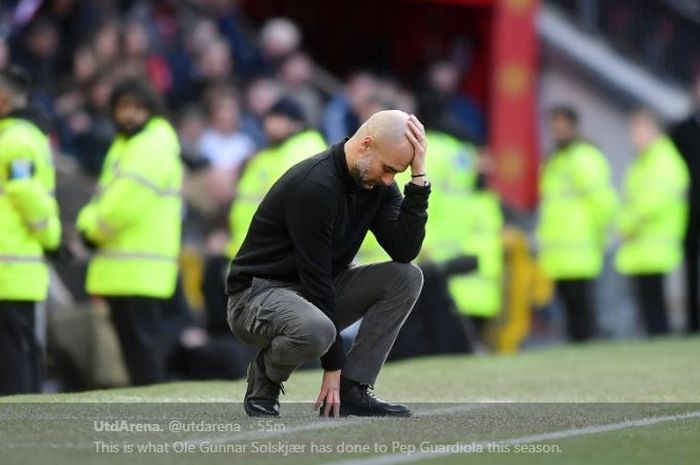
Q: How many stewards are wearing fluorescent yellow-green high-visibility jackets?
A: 7